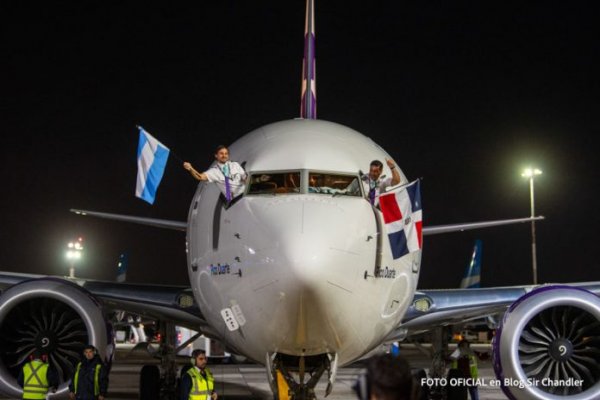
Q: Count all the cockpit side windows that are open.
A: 2